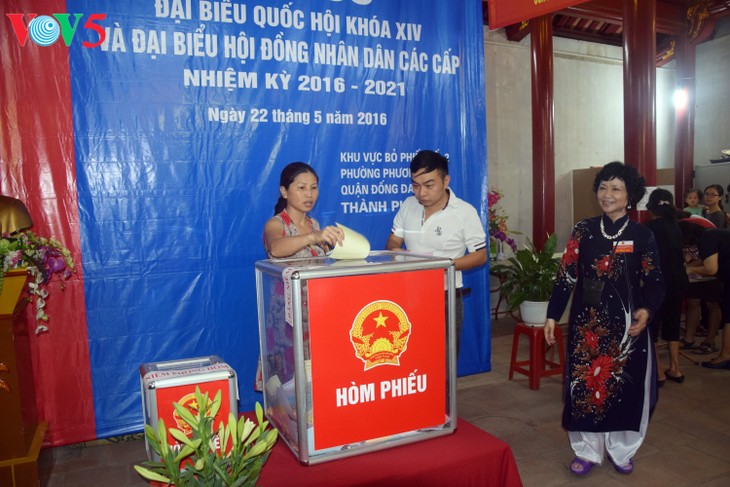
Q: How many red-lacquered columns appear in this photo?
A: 3